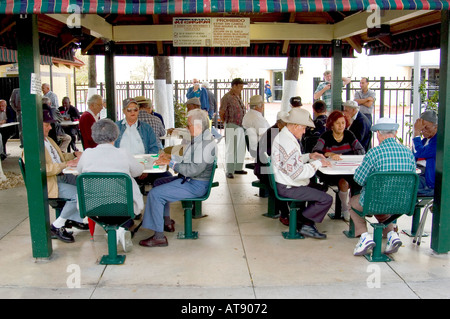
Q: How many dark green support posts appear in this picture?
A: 4